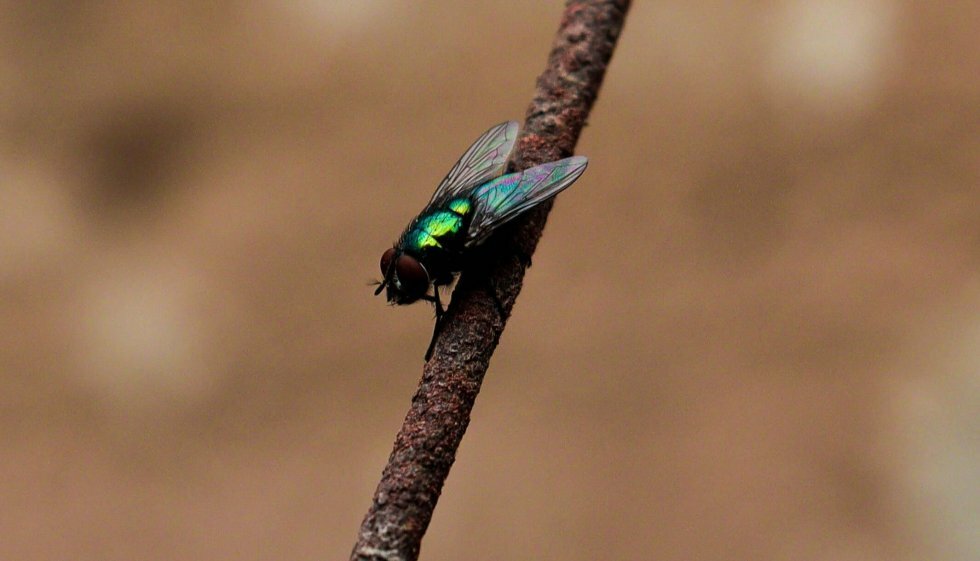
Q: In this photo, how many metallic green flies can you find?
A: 1